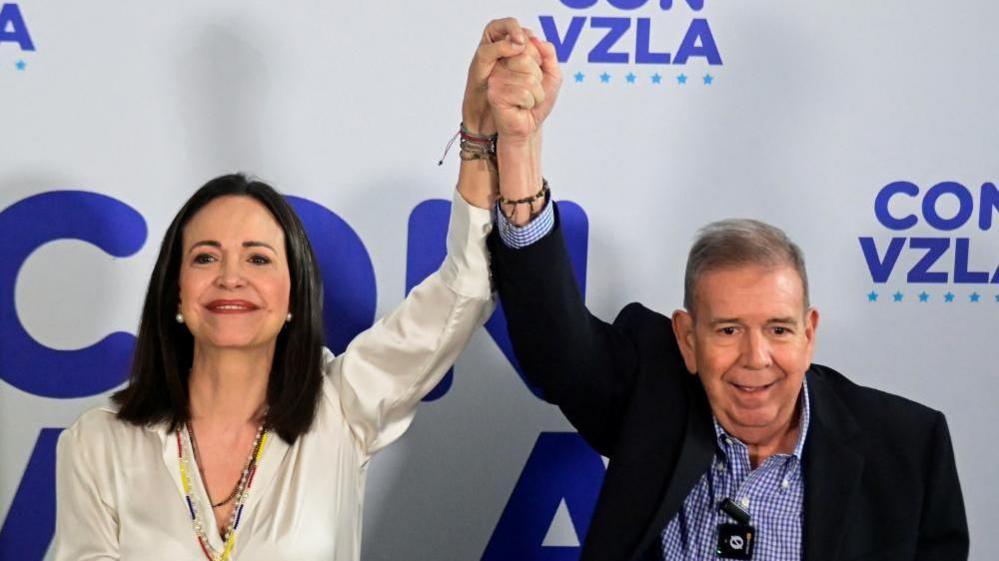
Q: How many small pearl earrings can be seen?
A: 2